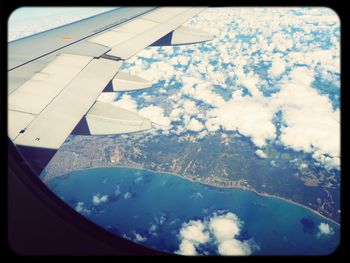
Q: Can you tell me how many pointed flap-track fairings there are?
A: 3